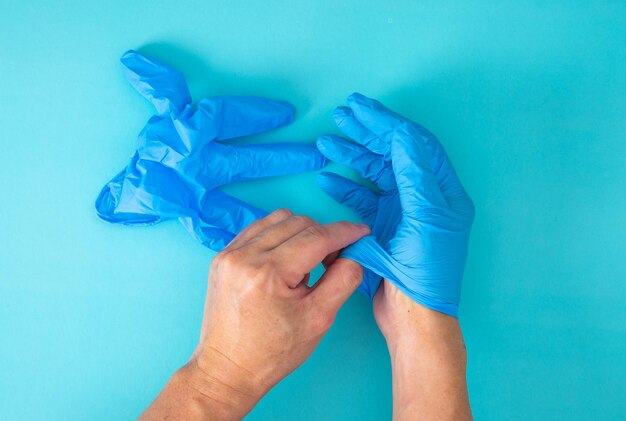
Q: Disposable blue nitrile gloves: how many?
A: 2